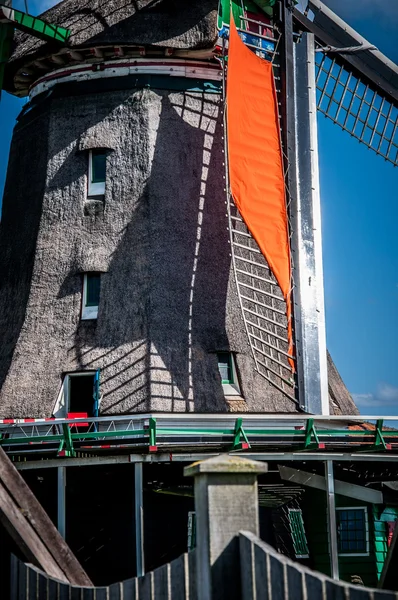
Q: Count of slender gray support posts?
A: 3